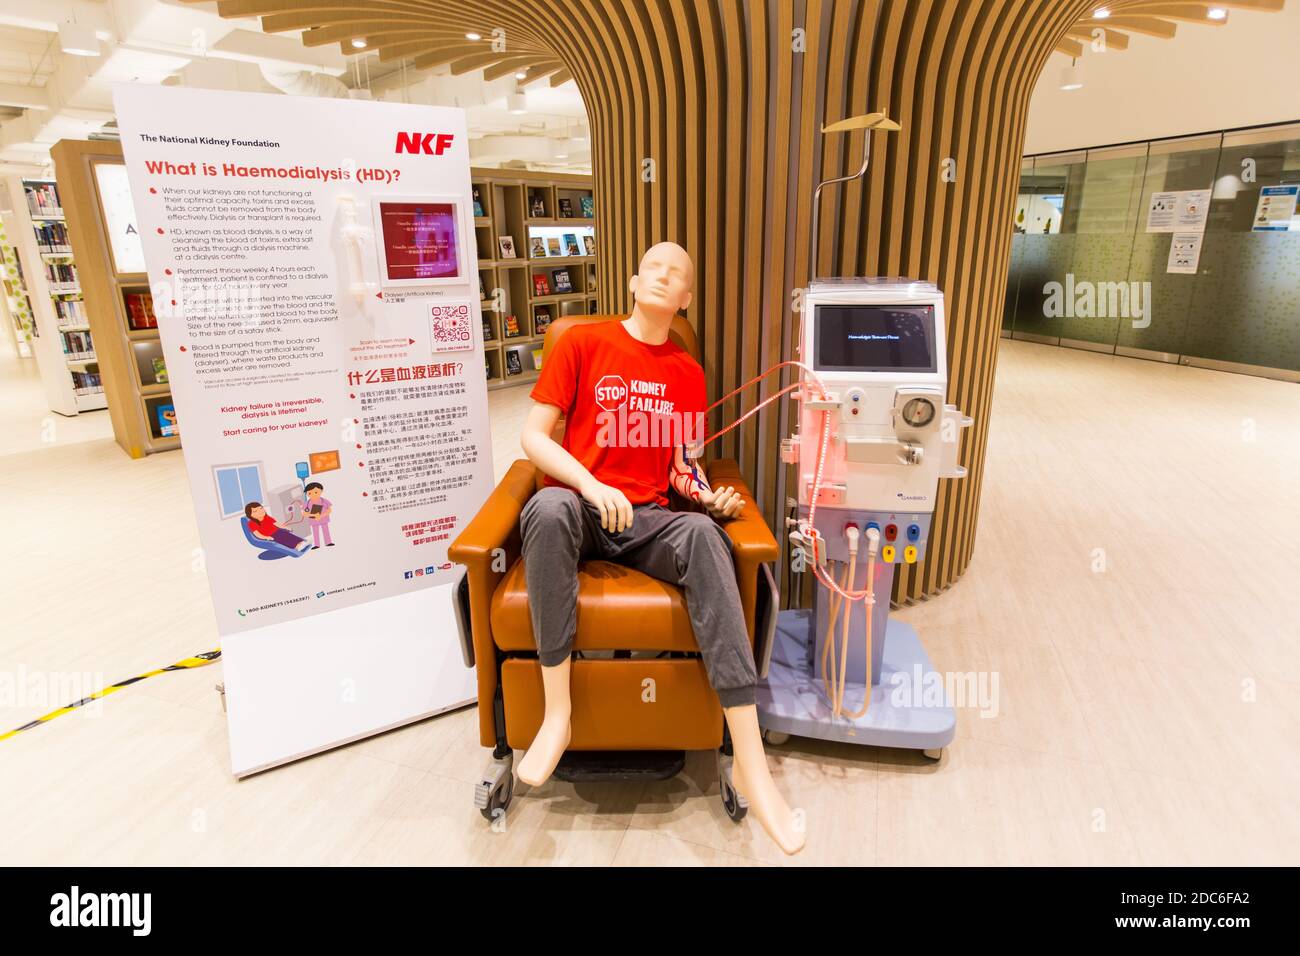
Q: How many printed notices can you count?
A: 4